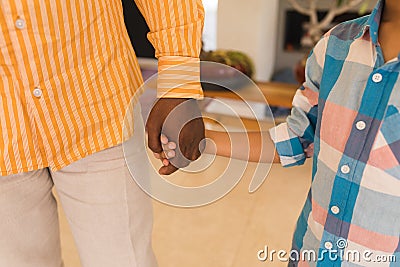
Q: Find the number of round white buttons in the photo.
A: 7